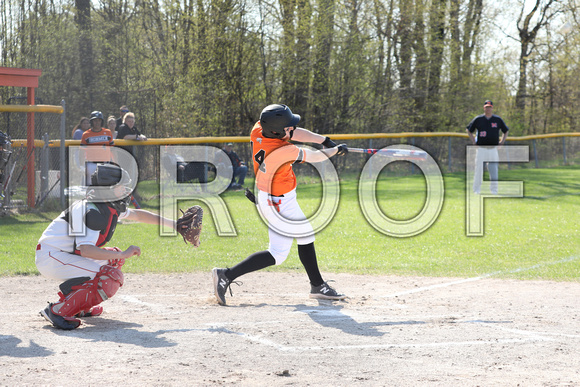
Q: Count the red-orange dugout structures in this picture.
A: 1